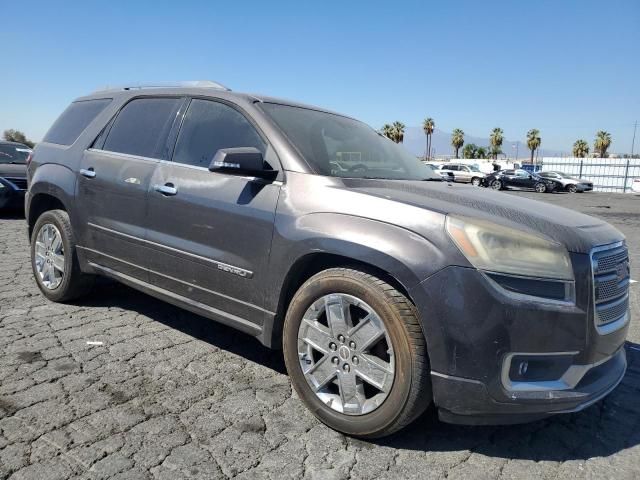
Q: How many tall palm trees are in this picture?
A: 8